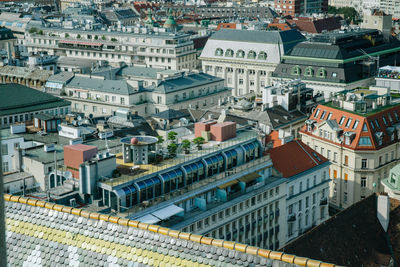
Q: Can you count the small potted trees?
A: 5